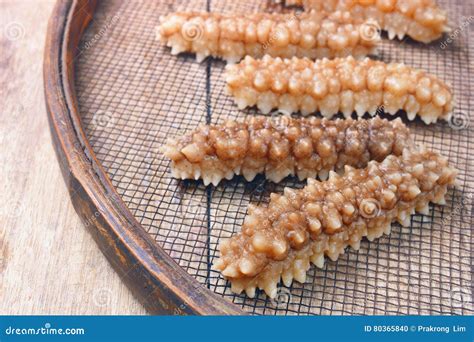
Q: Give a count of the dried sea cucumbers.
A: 5